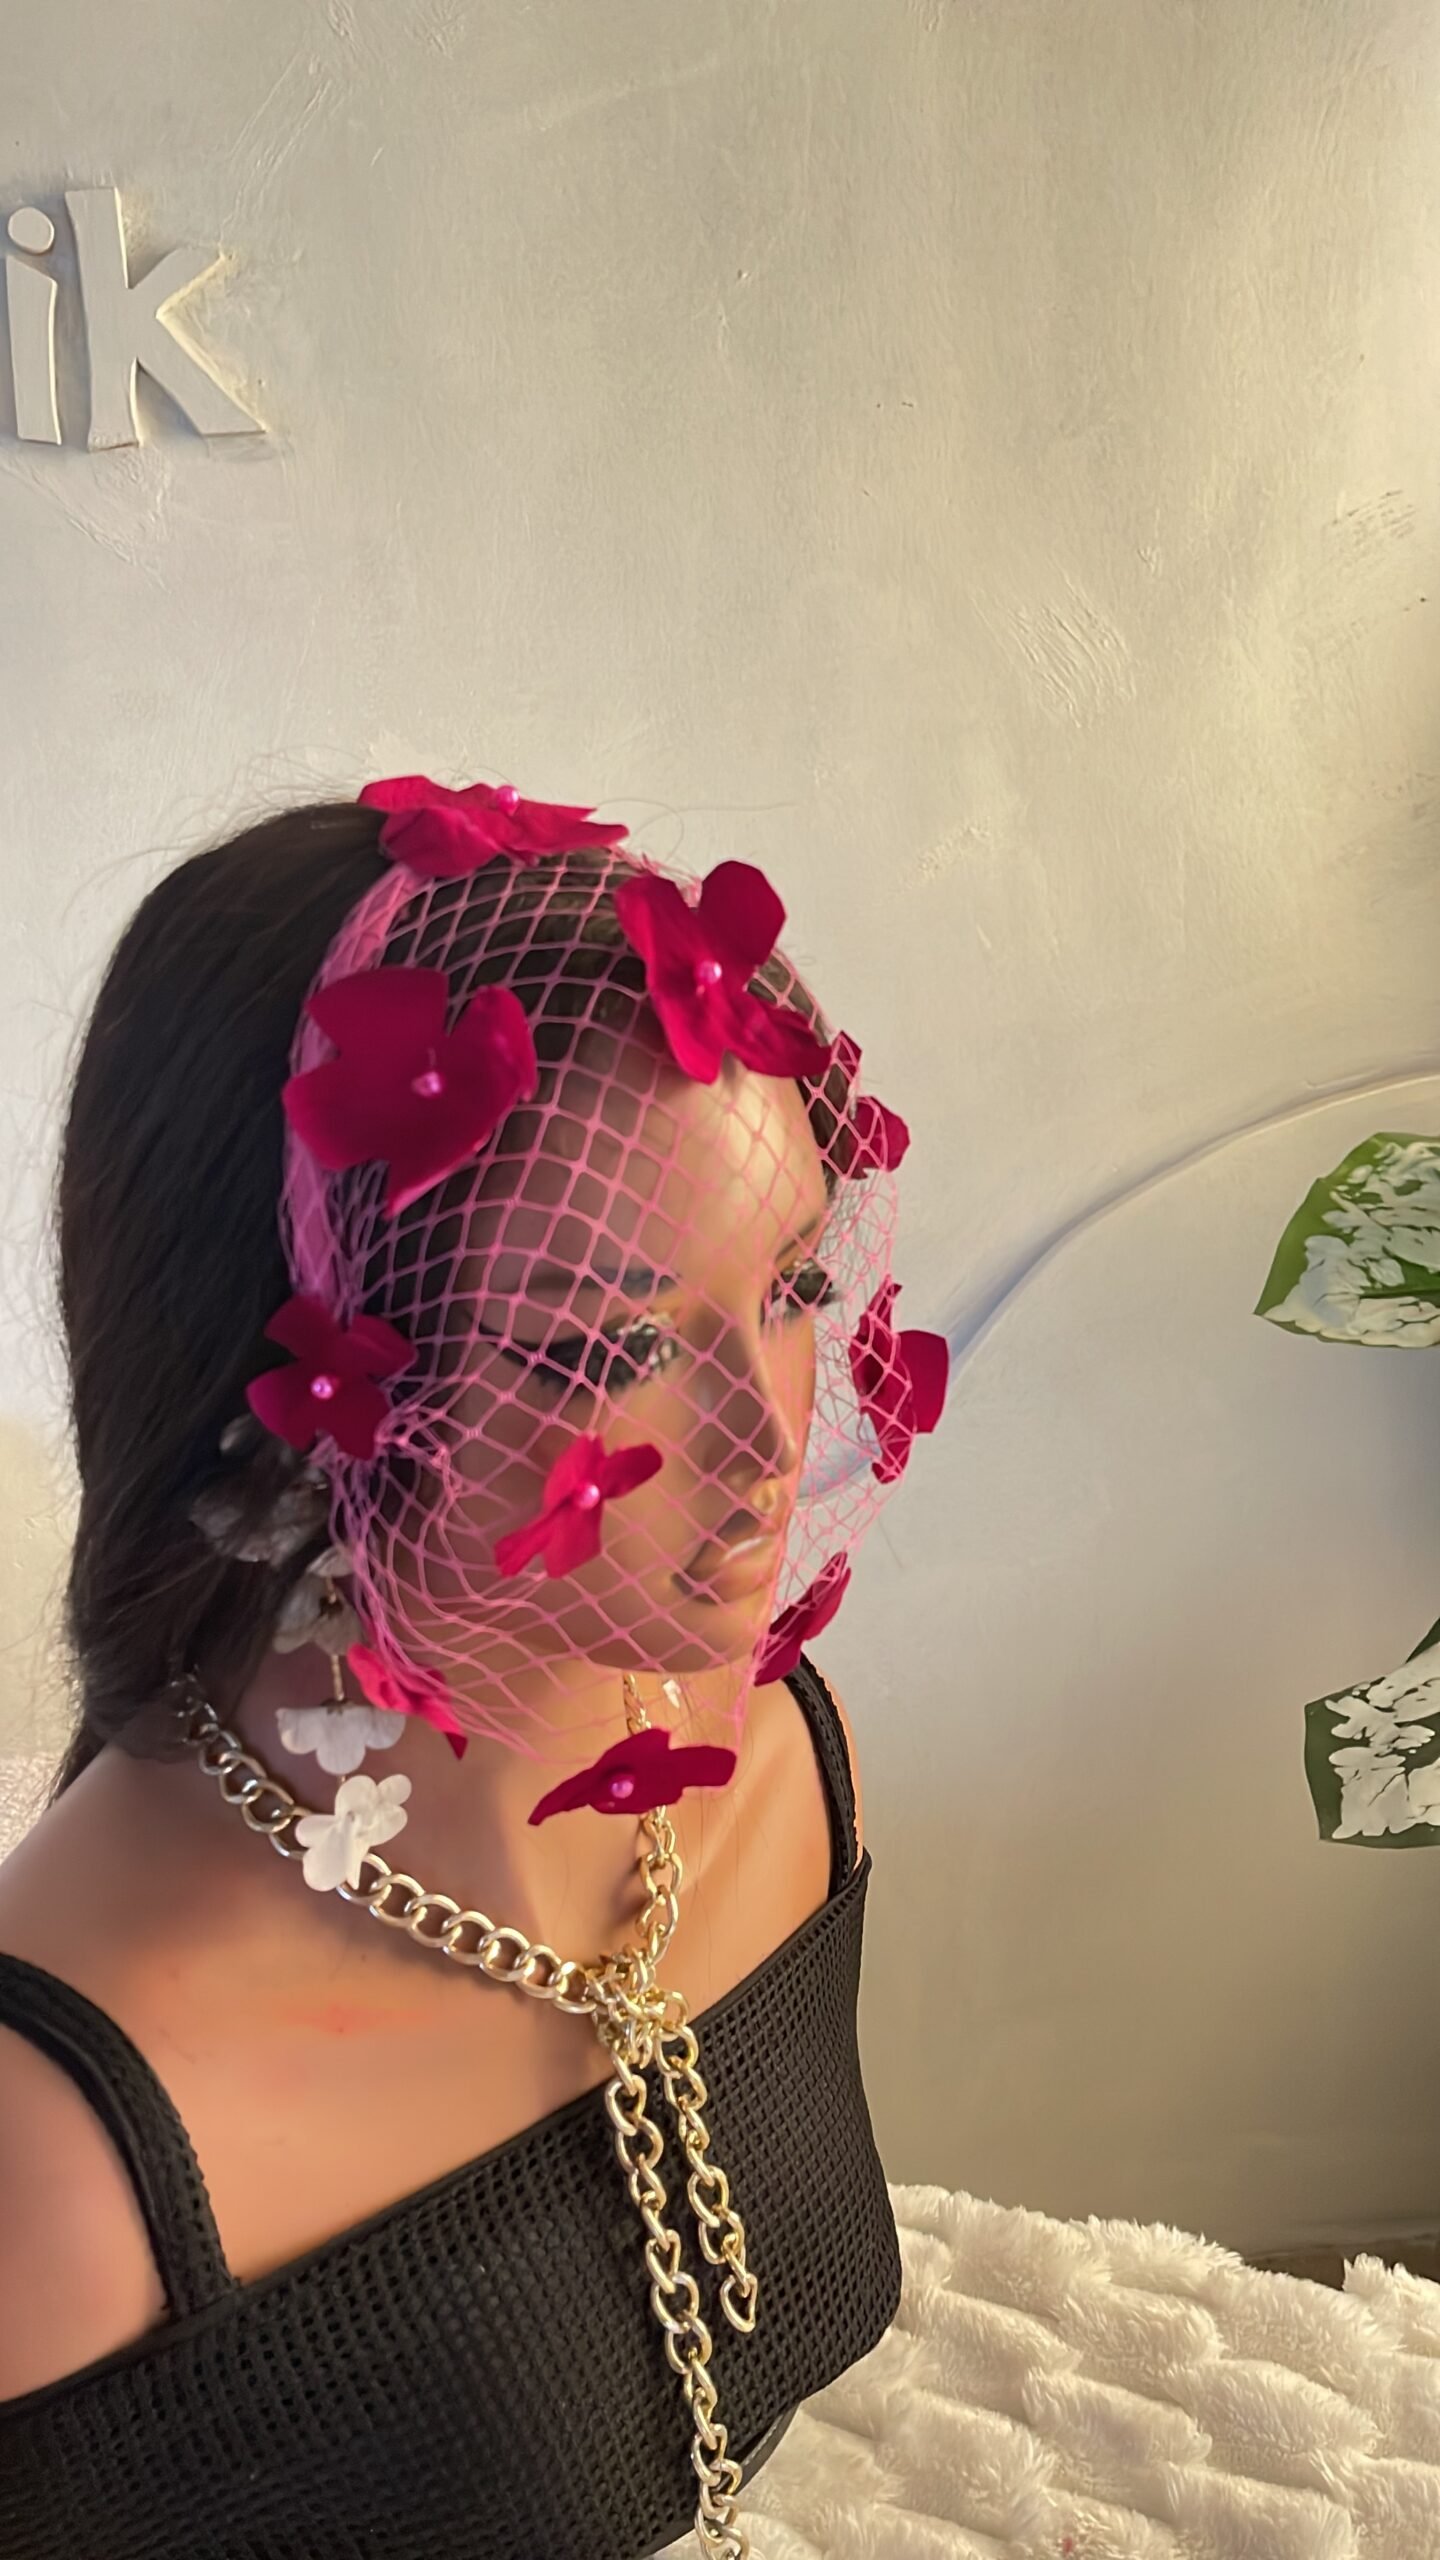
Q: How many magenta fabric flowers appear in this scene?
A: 10